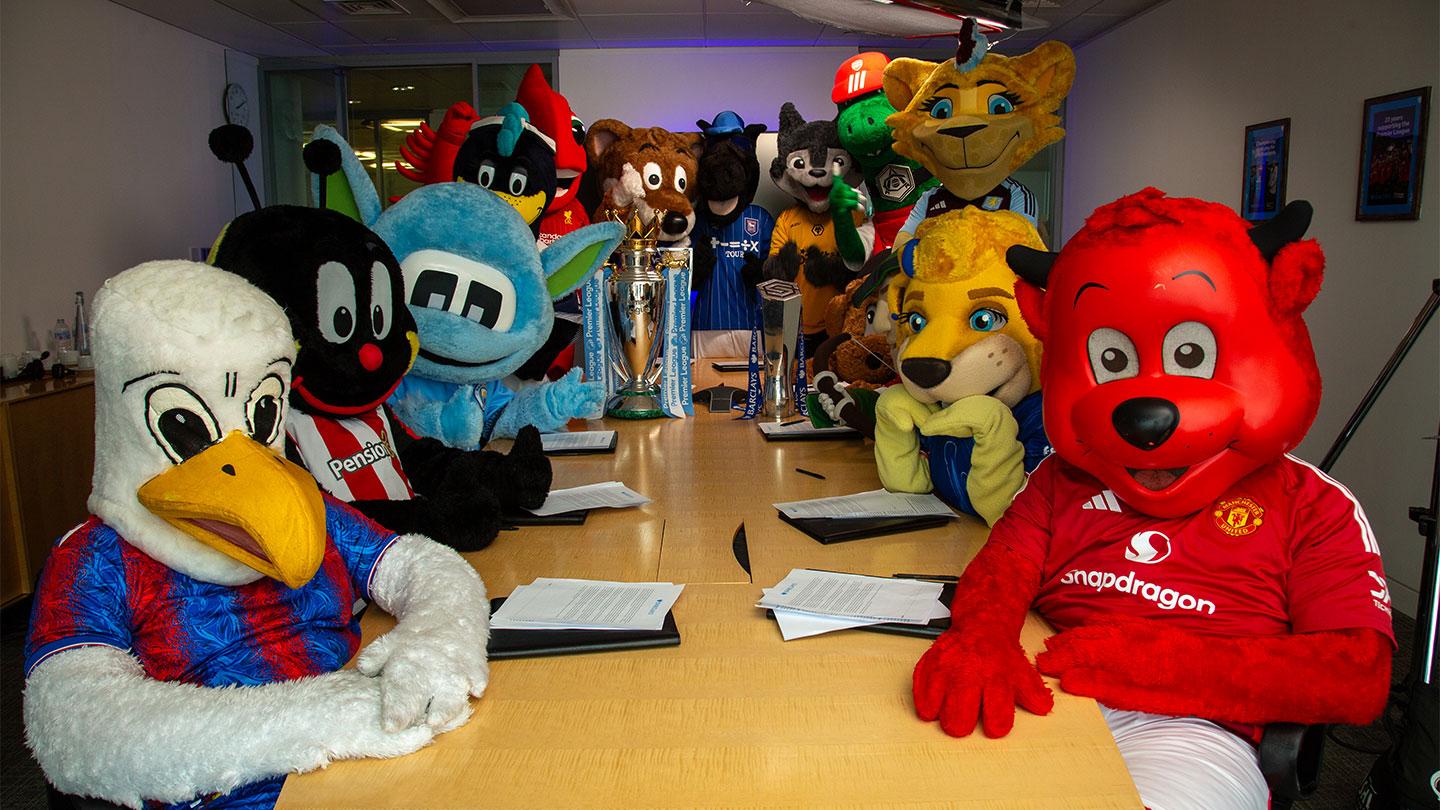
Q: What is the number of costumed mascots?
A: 14